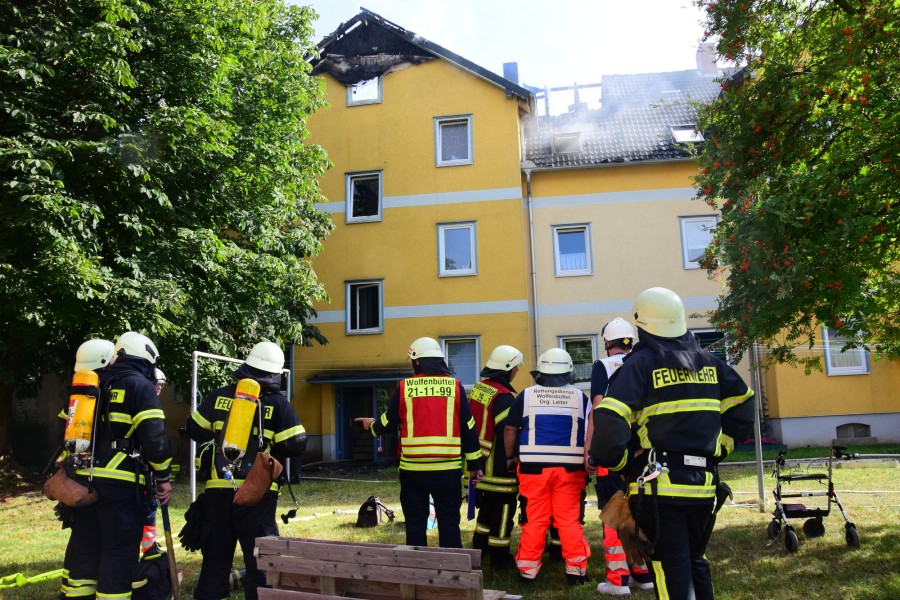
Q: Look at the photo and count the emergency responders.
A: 9